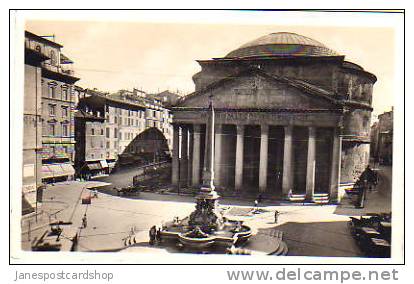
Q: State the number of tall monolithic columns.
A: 8